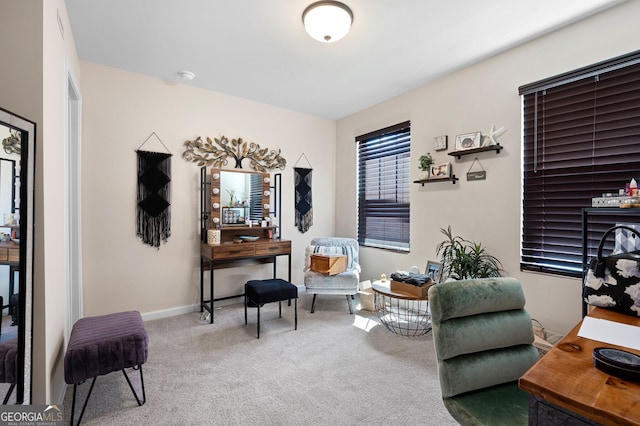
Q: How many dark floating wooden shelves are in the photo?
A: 2